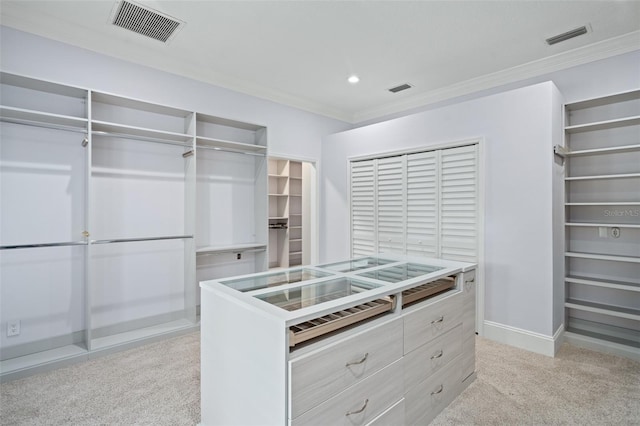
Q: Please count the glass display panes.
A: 4